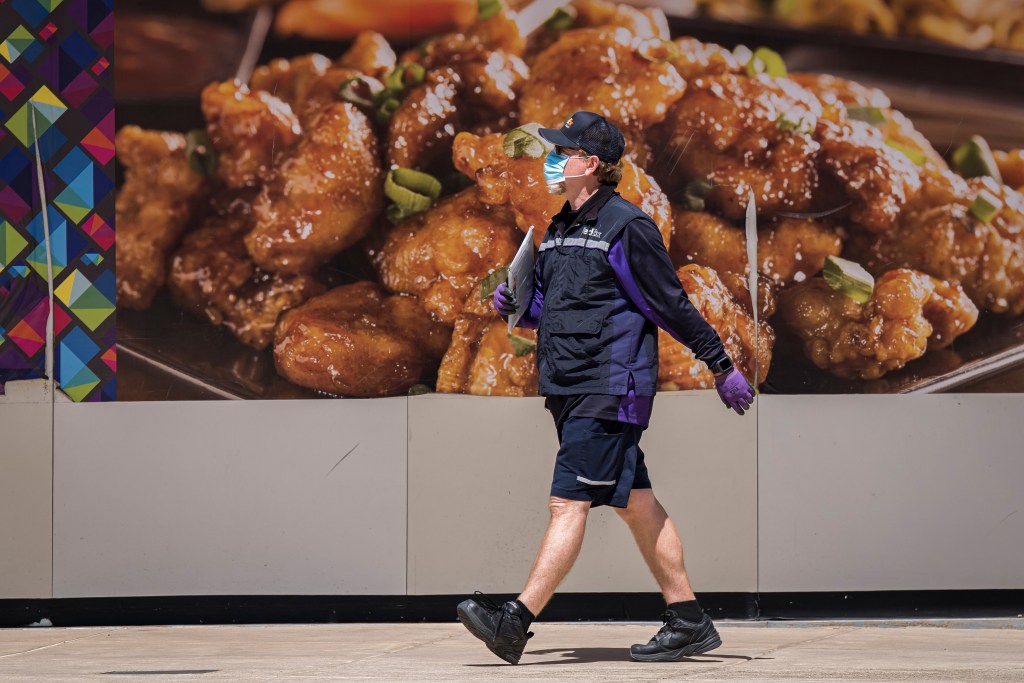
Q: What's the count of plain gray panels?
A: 4